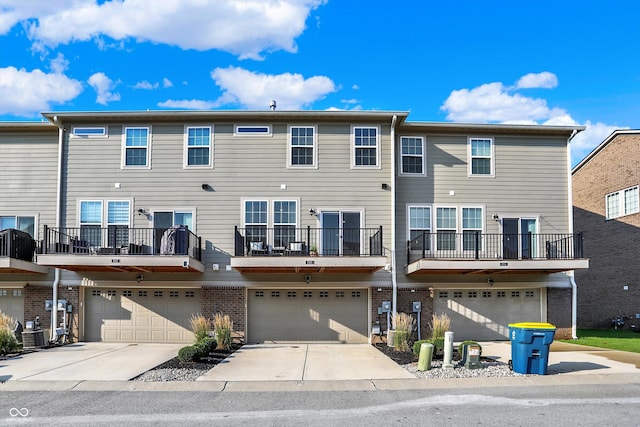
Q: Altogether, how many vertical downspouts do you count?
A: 3